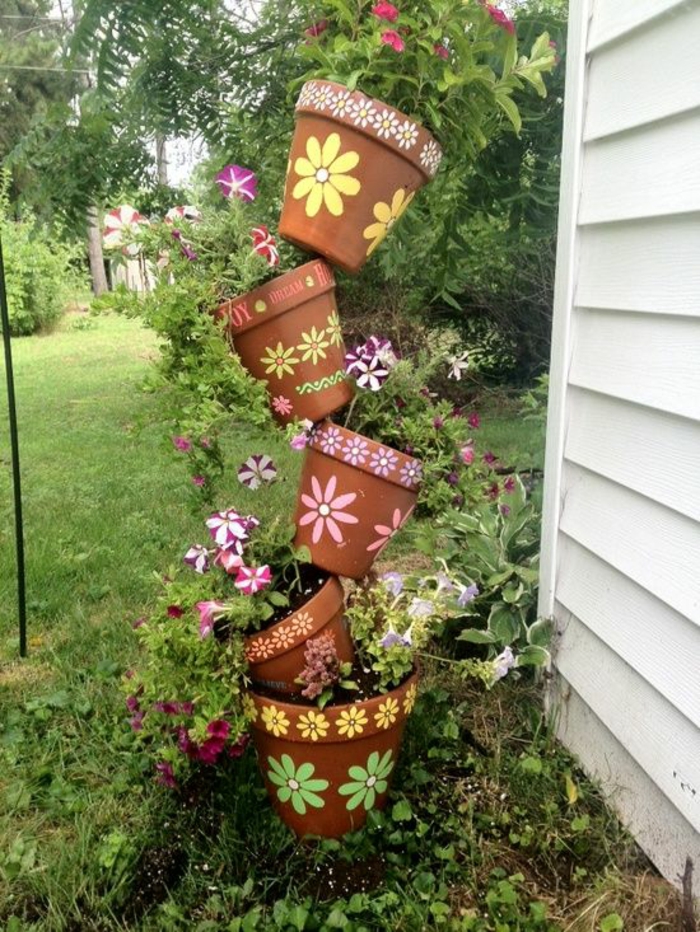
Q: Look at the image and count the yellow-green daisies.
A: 3